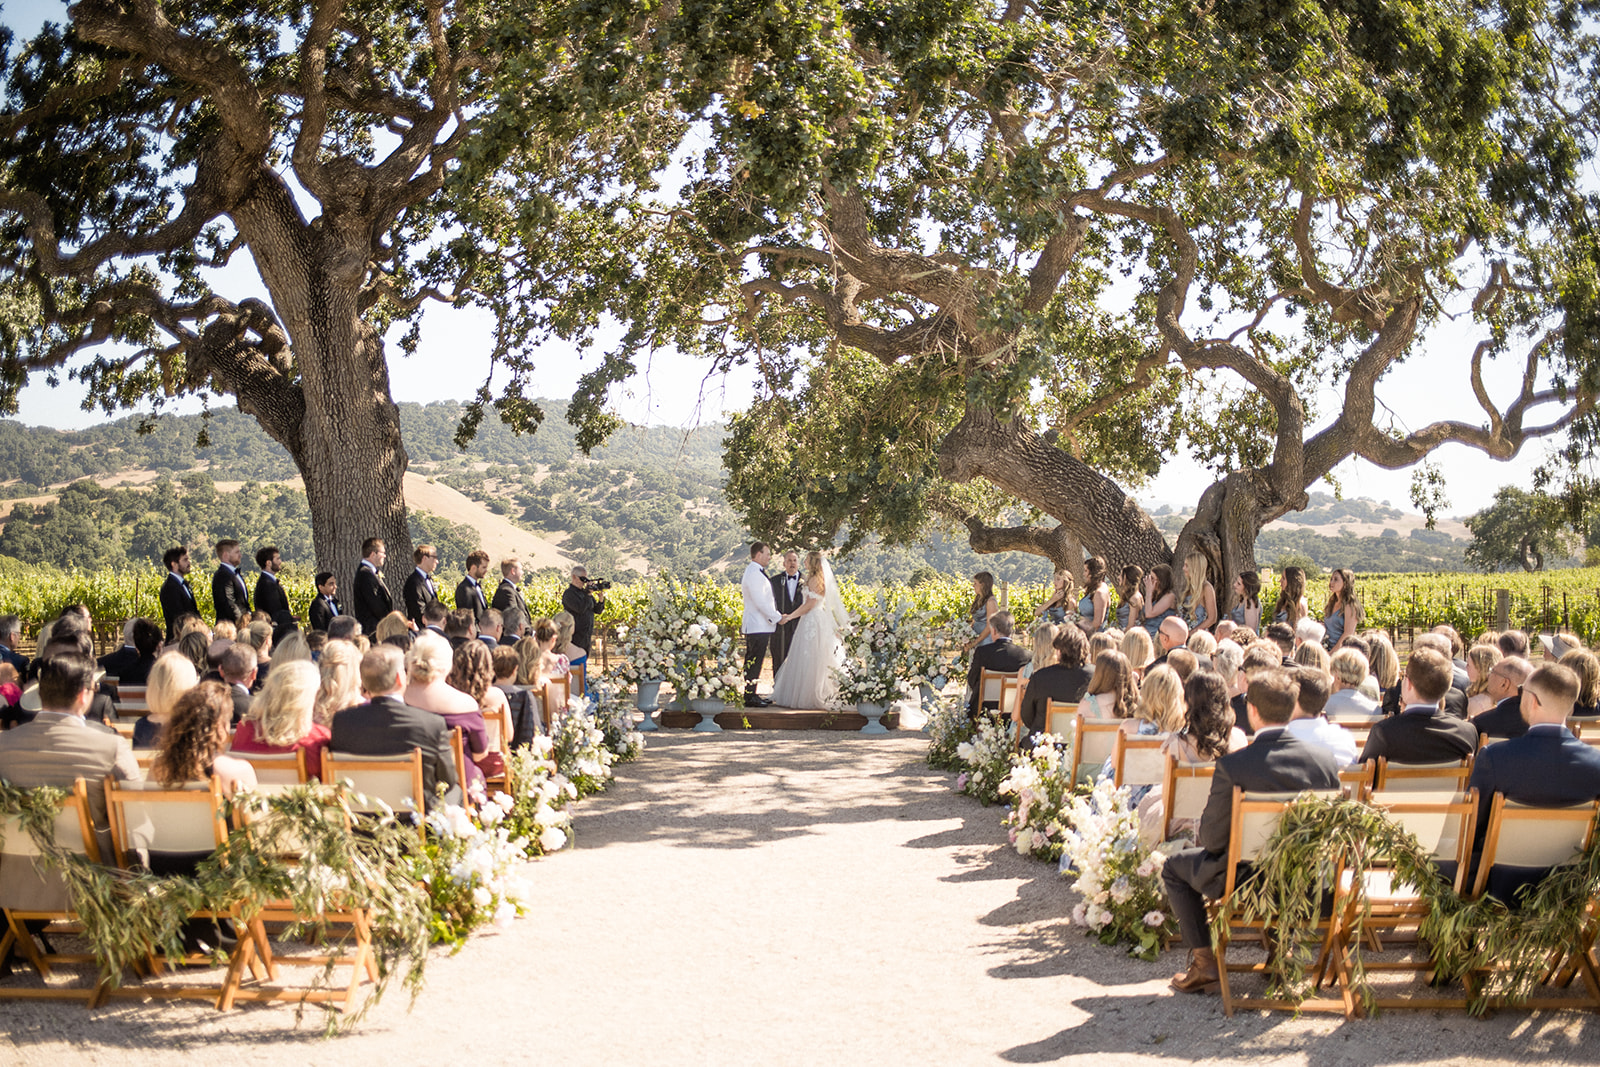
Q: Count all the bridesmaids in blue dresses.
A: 9